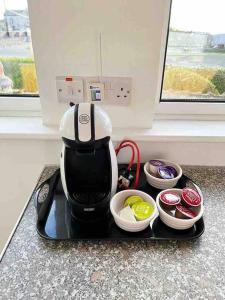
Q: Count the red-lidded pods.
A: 3